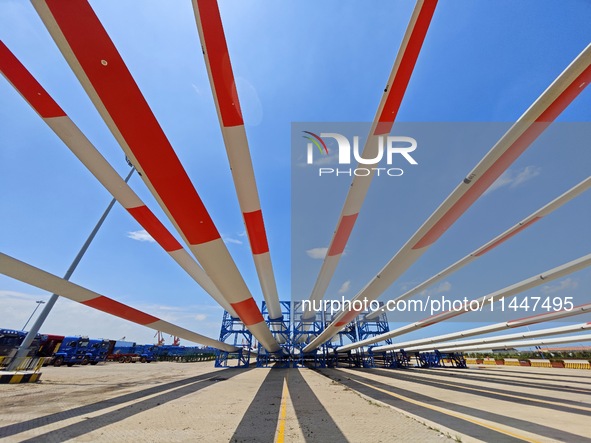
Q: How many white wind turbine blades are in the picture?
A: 11